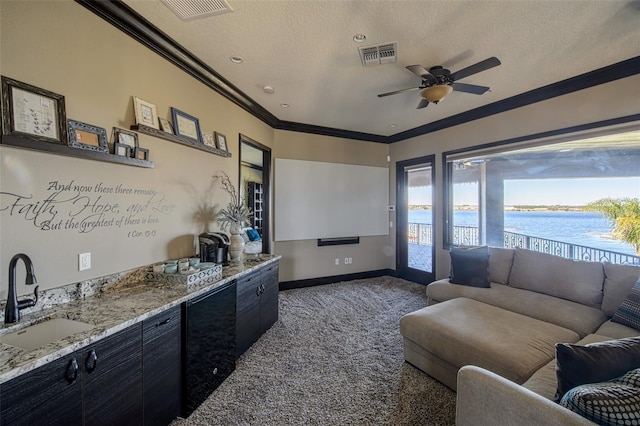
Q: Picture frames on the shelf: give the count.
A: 10